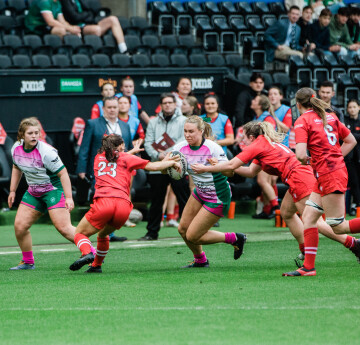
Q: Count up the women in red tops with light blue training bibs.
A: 6